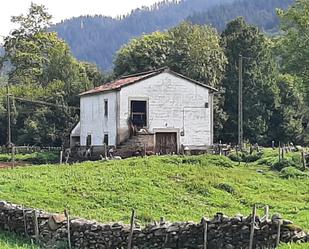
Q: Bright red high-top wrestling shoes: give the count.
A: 0